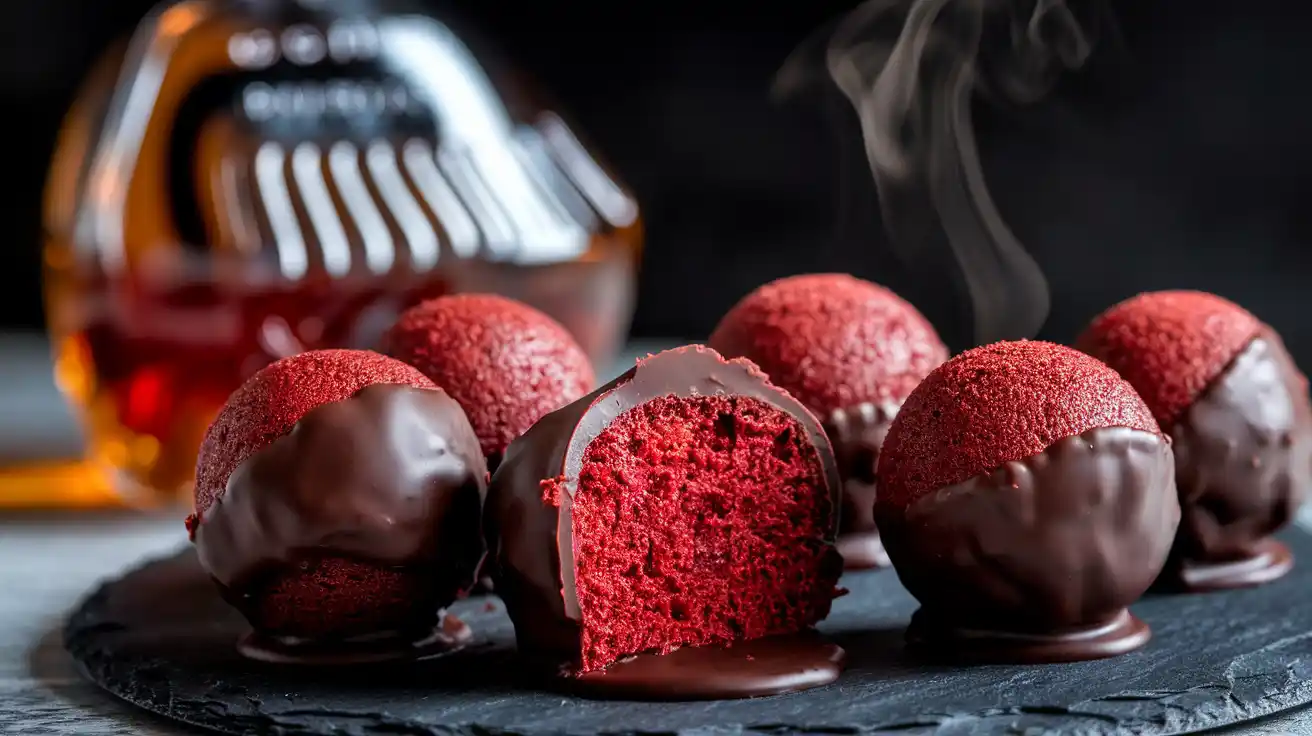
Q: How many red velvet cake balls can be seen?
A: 6